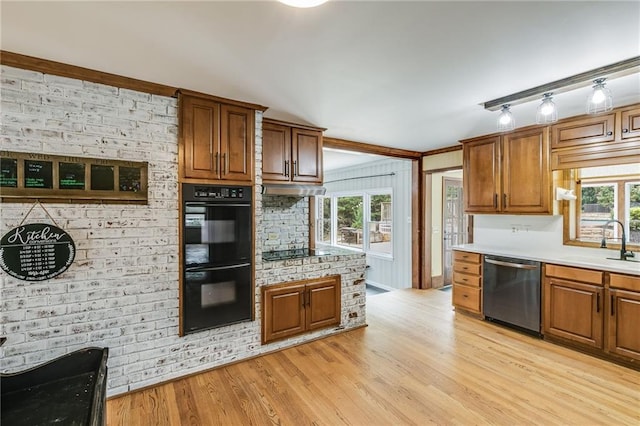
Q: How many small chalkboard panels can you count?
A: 5